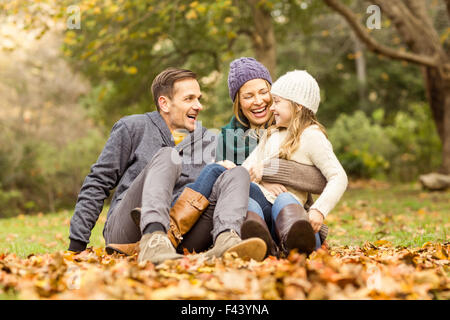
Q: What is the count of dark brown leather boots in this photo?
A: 2